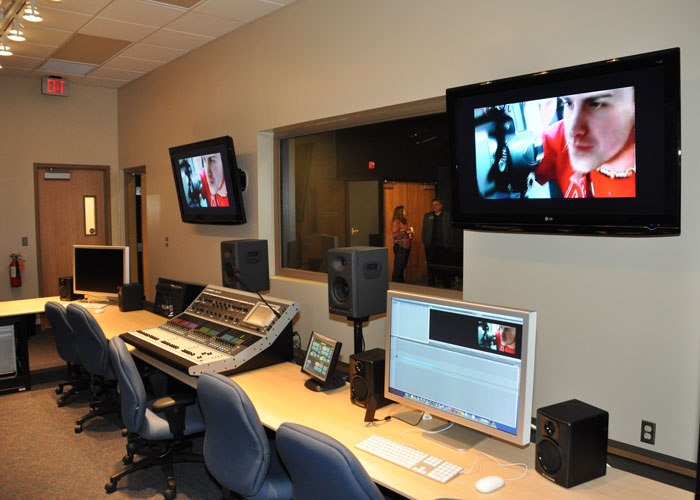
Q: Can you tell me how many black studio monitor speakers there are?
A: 6